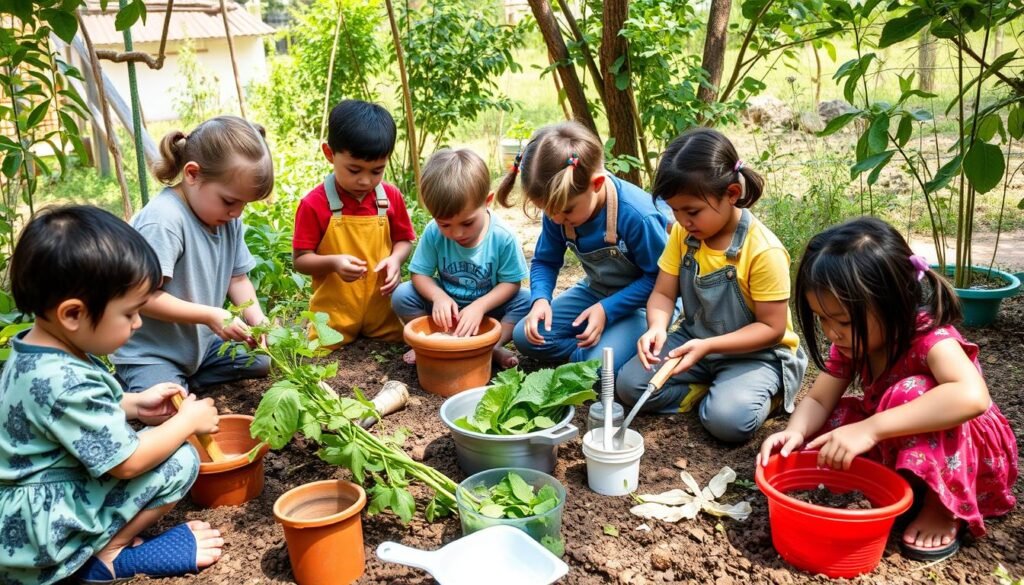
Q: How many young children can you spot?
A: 7